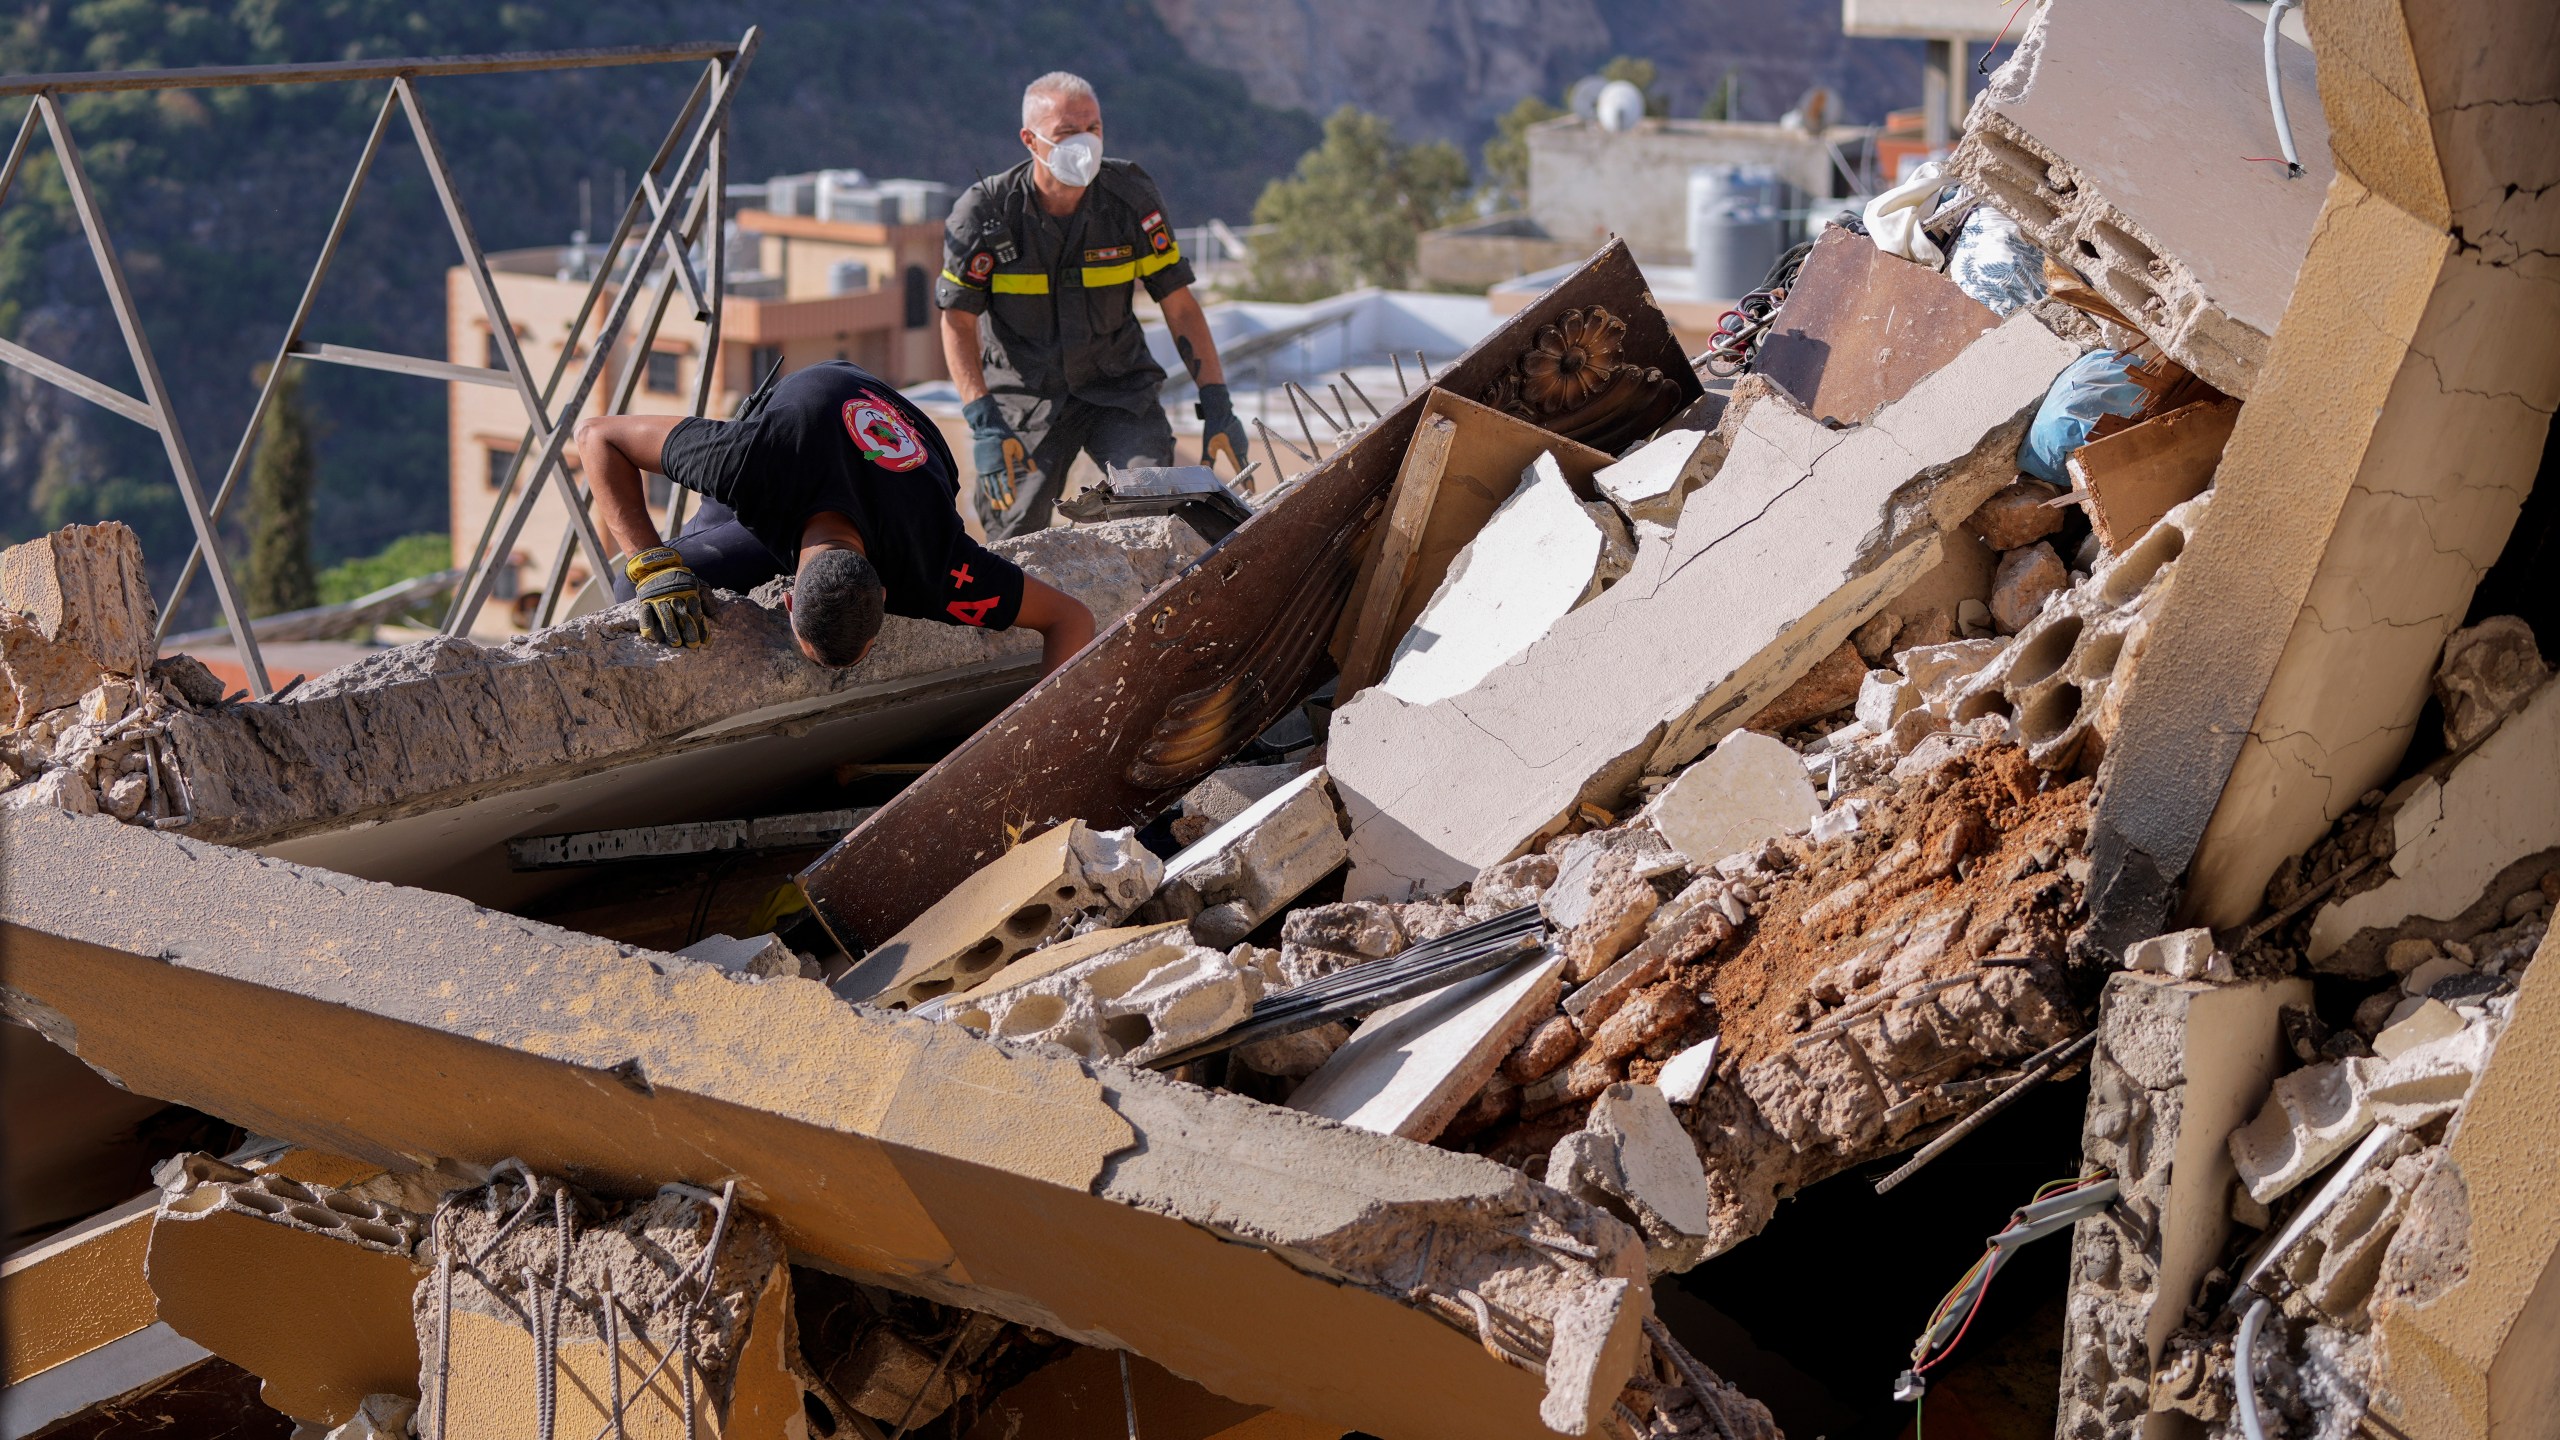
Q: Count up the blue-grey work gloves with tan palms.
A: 2